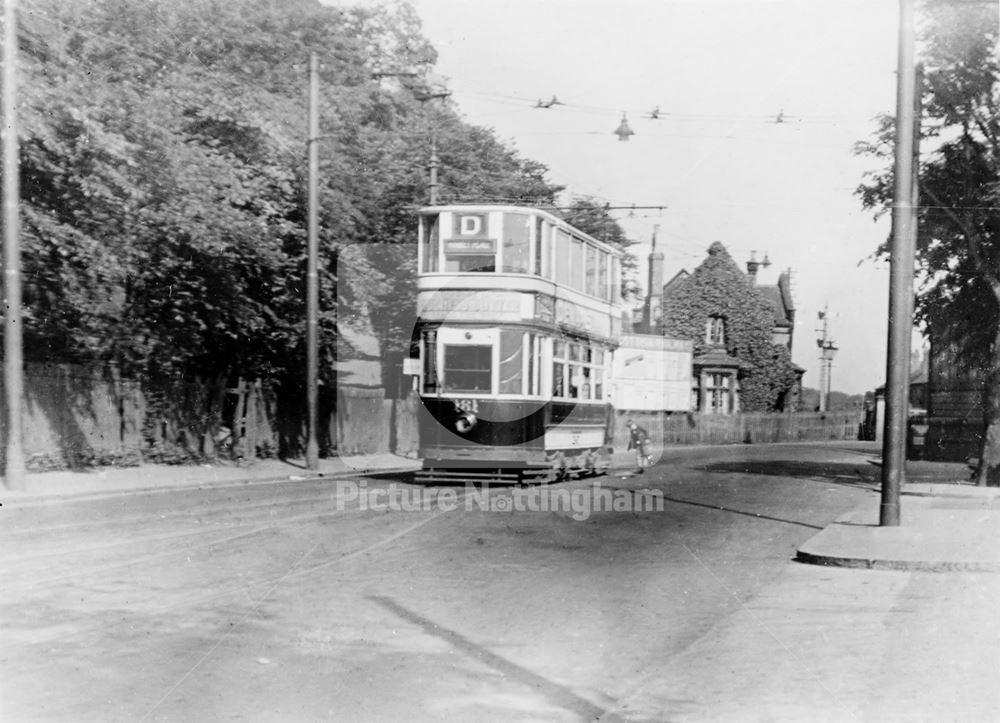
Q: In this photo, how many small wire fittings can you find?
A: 3